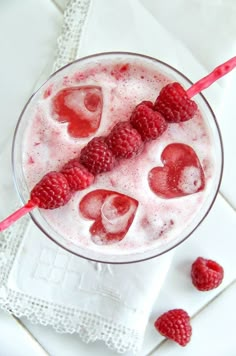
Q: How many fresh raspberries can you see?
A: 8